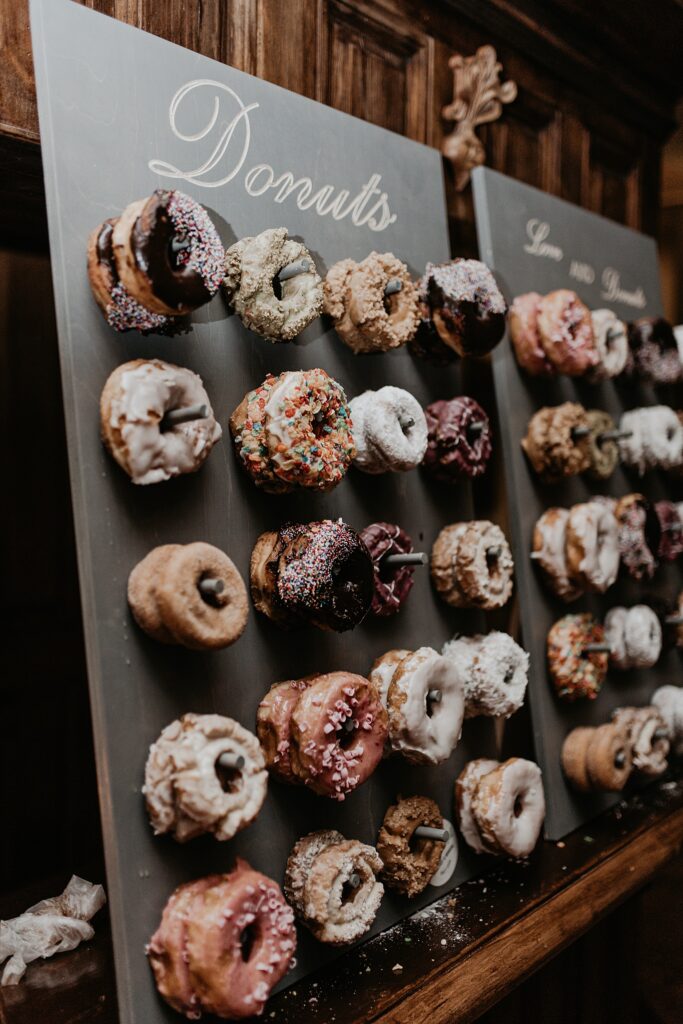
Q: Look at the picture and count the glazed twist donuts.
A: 0